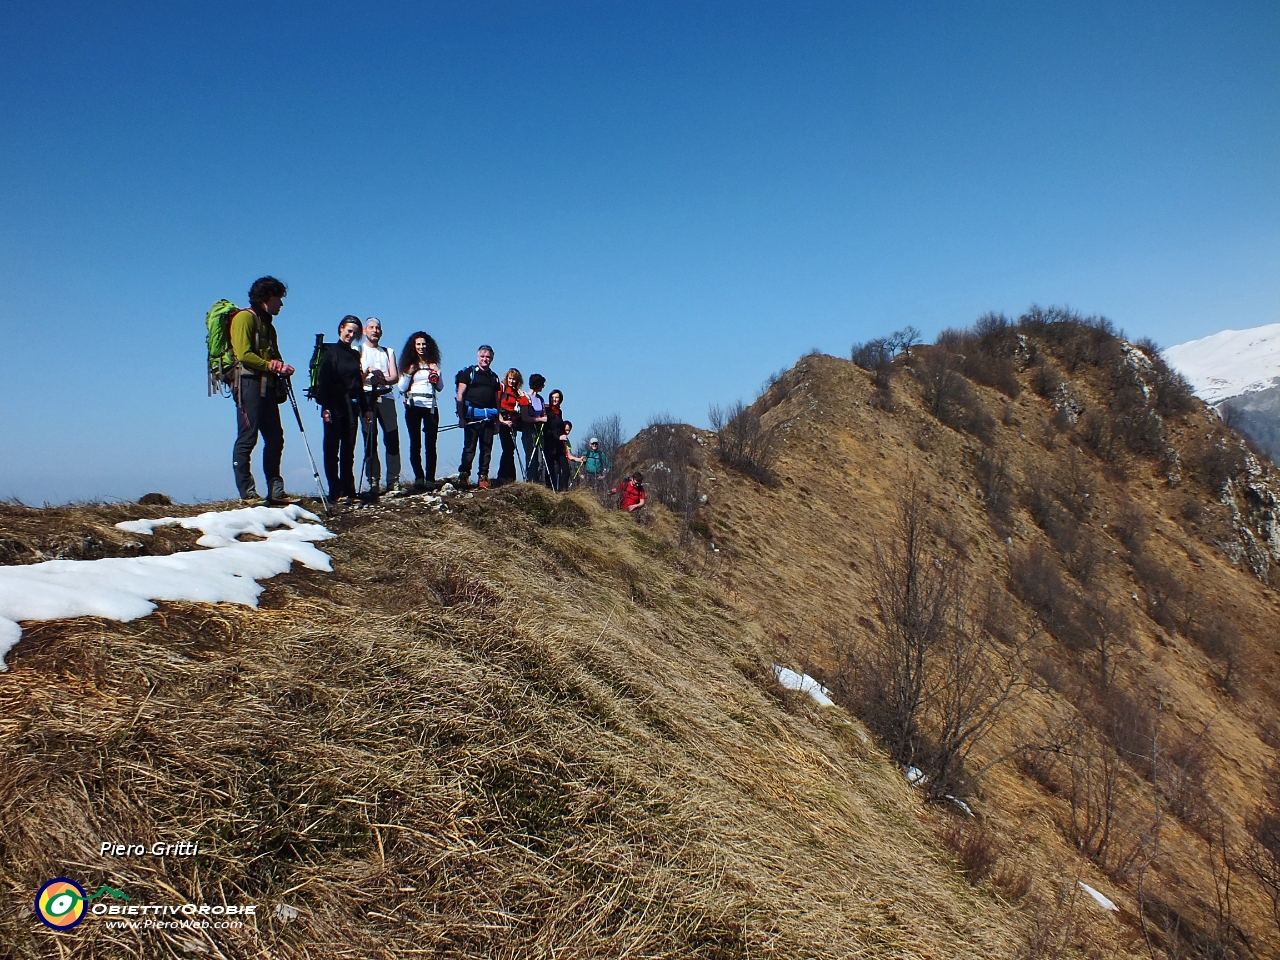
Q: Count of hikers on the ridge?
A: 11